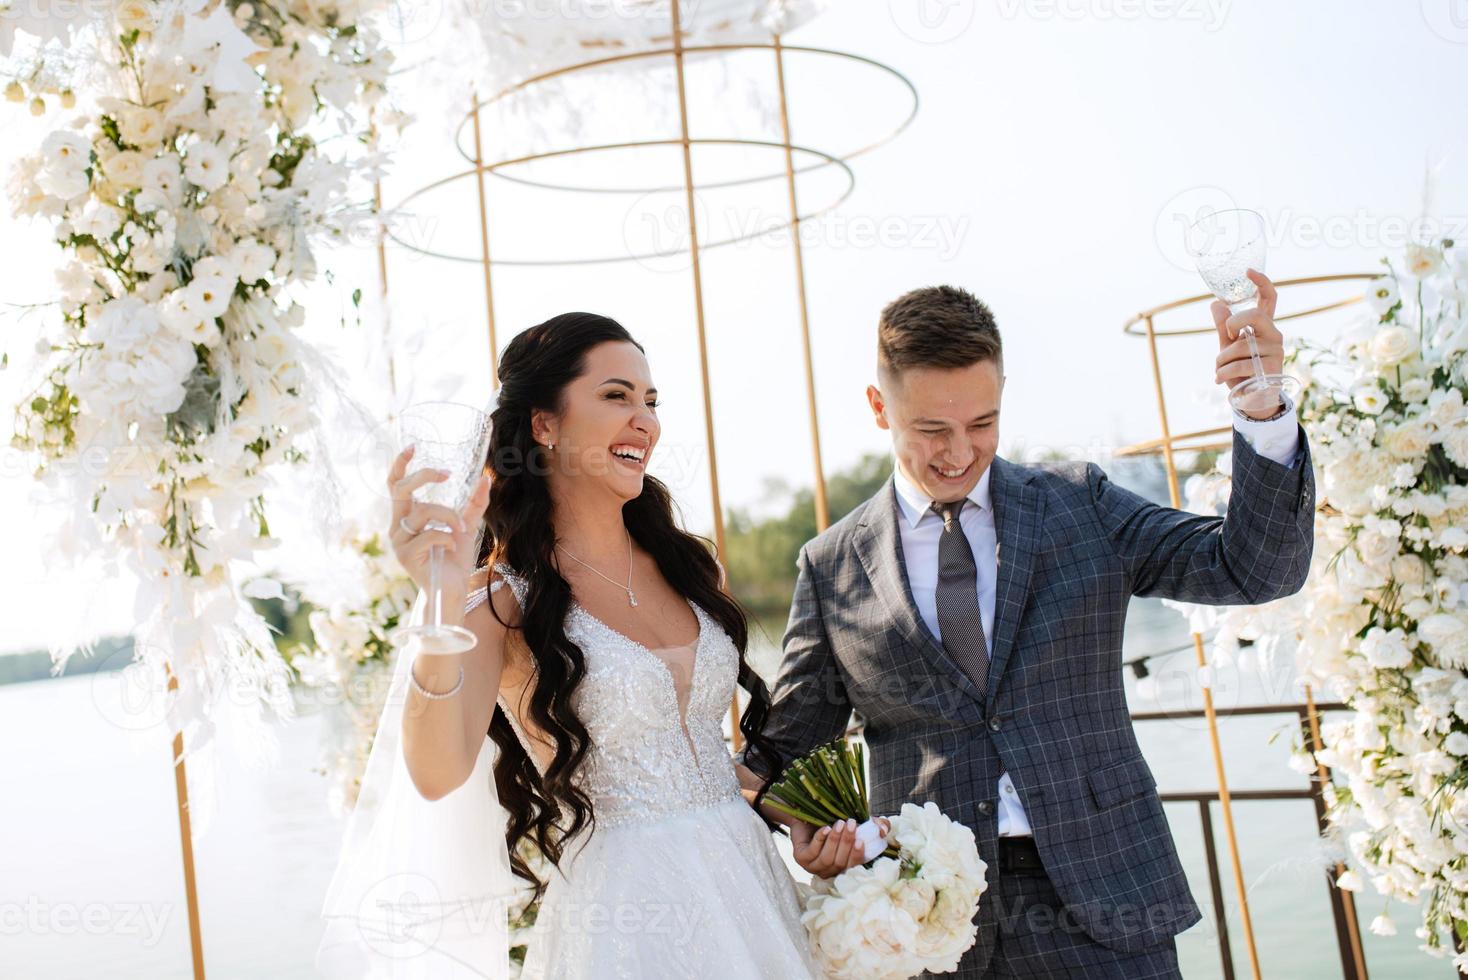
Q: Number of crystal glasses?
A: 2